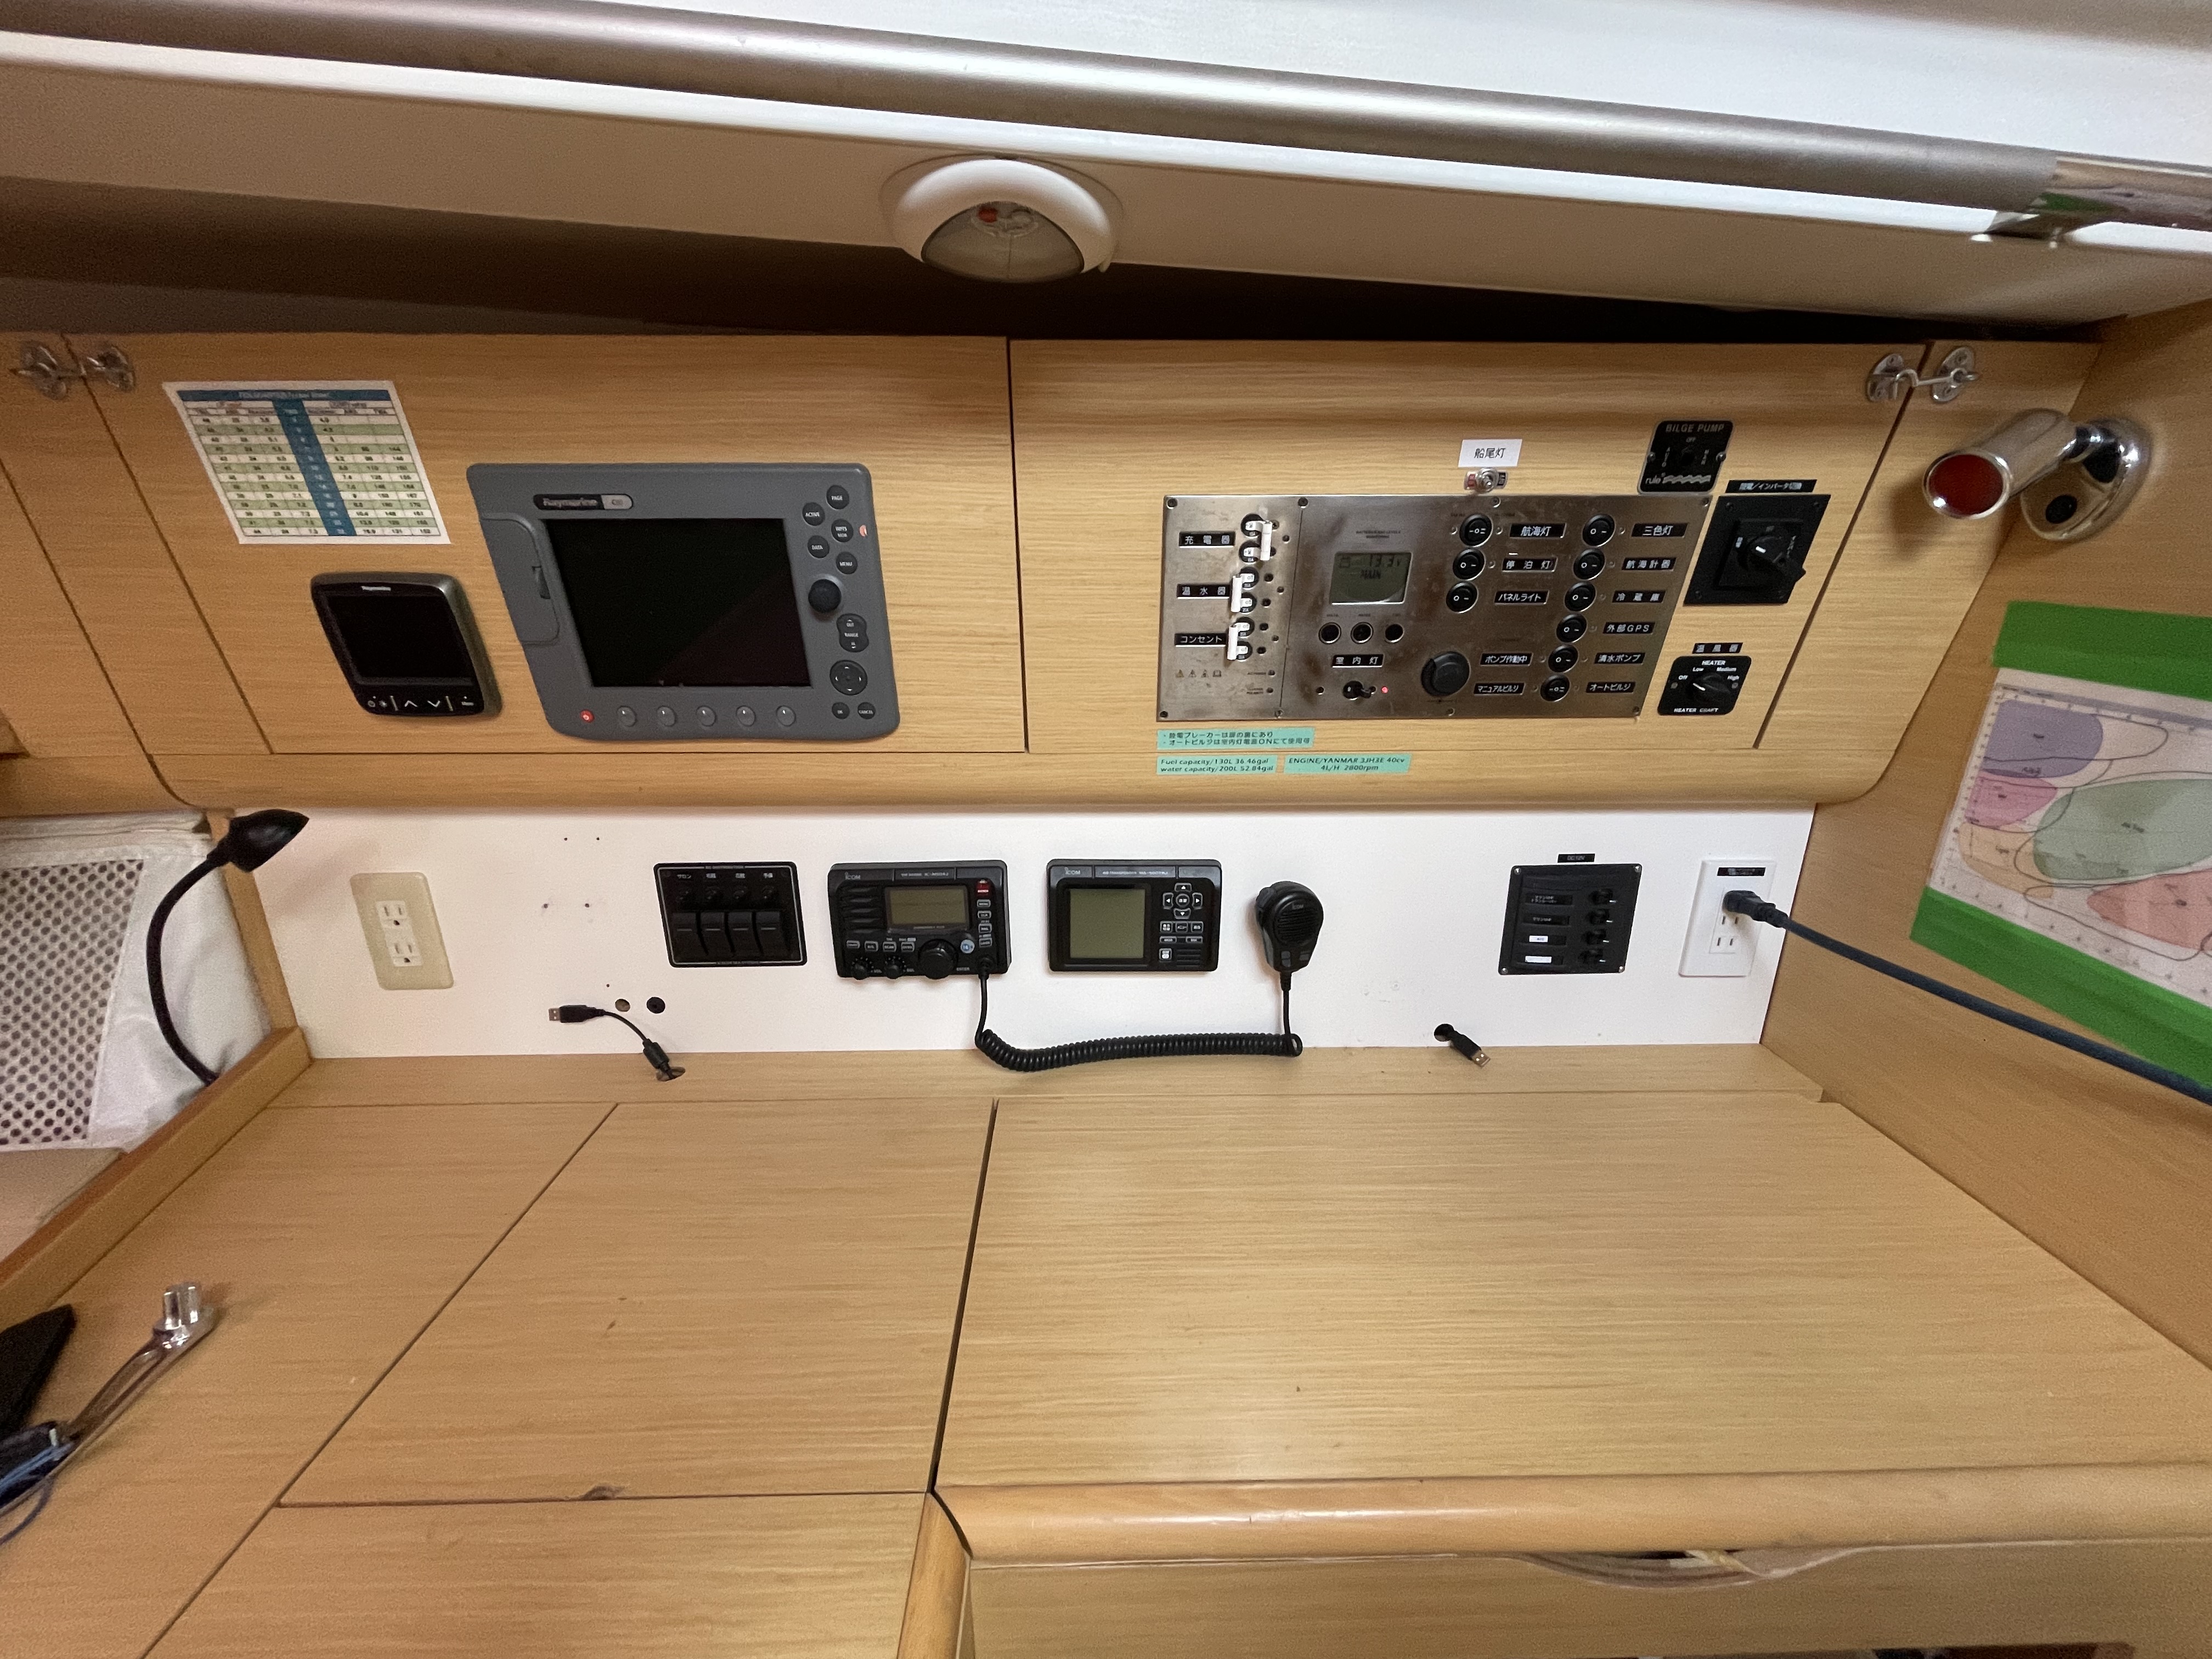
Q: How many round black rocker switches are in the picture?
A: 9